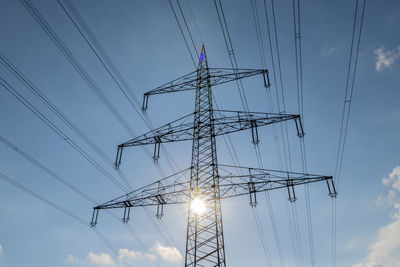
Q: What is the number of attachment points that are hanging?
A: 12